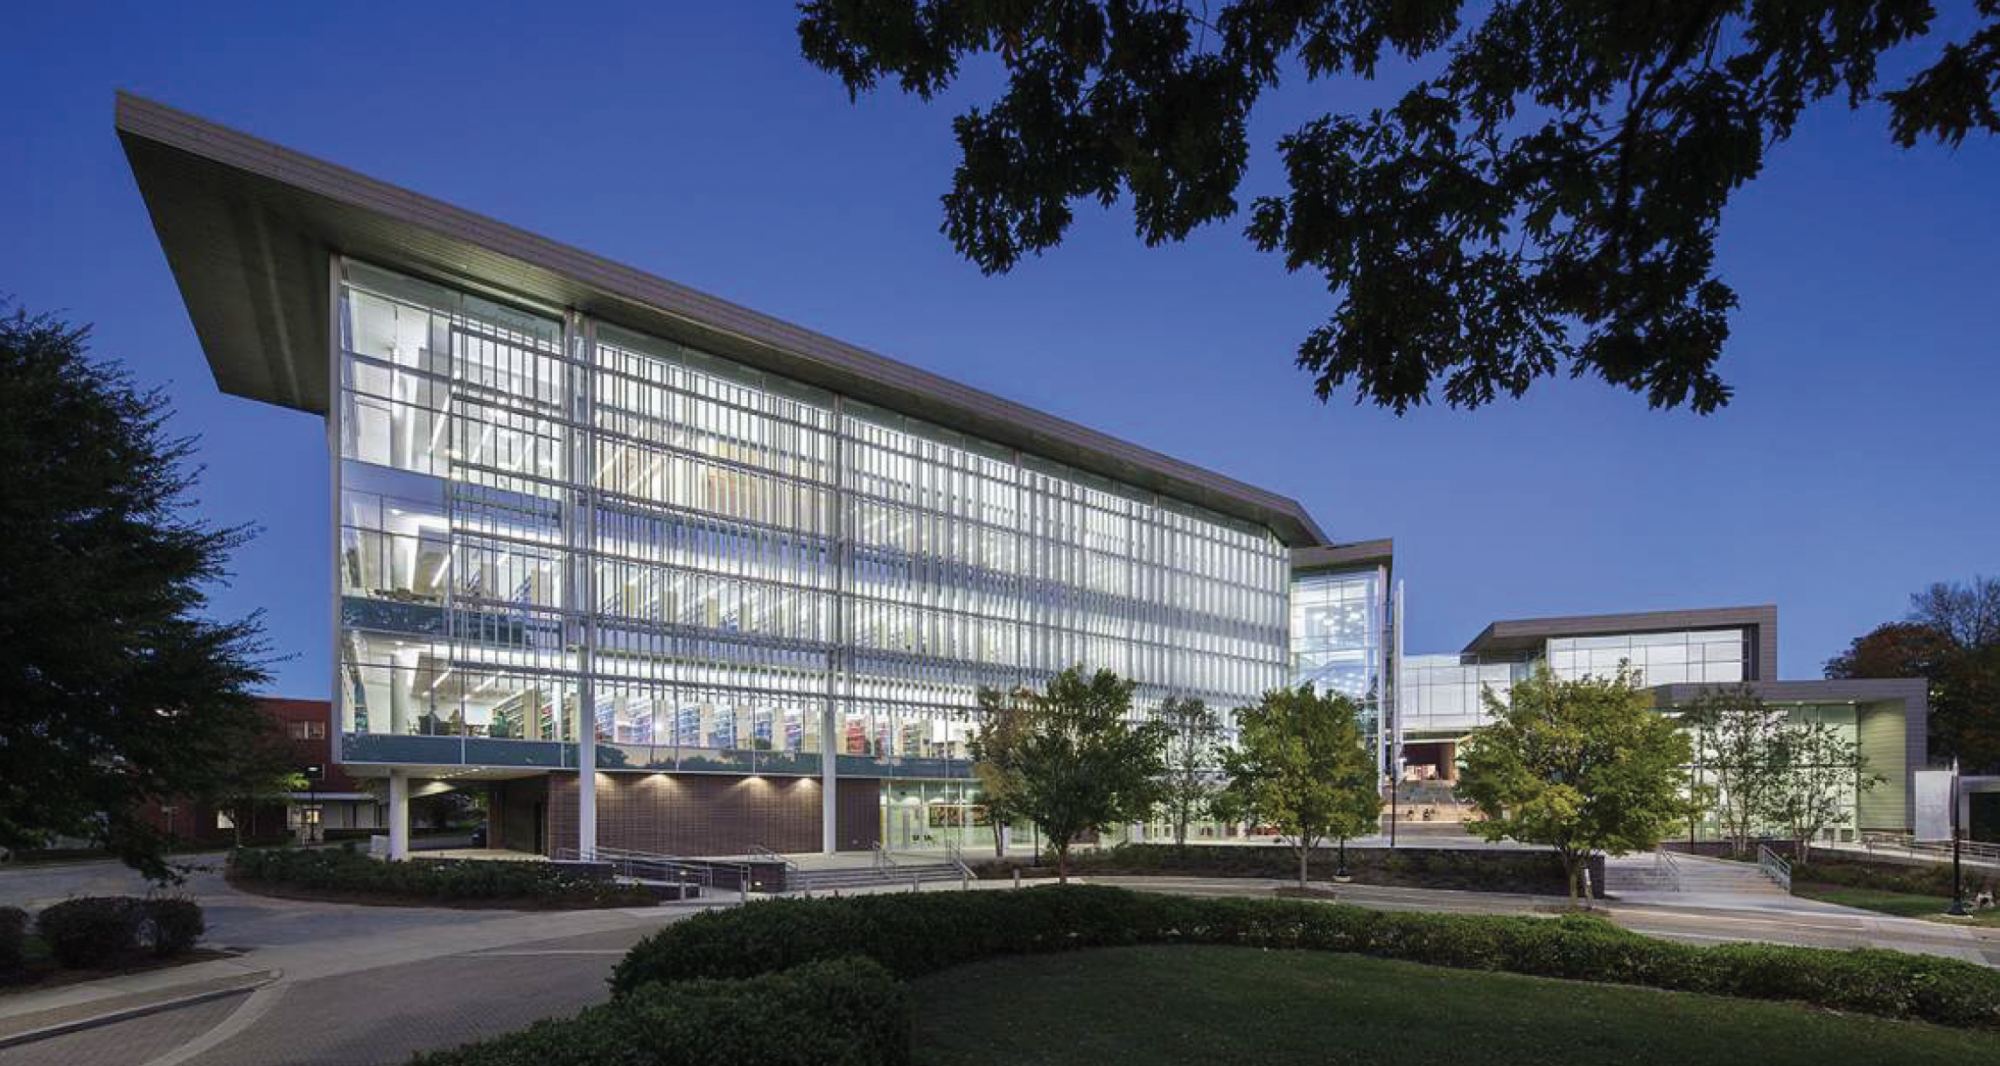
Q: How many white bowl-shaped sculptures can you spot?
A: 0